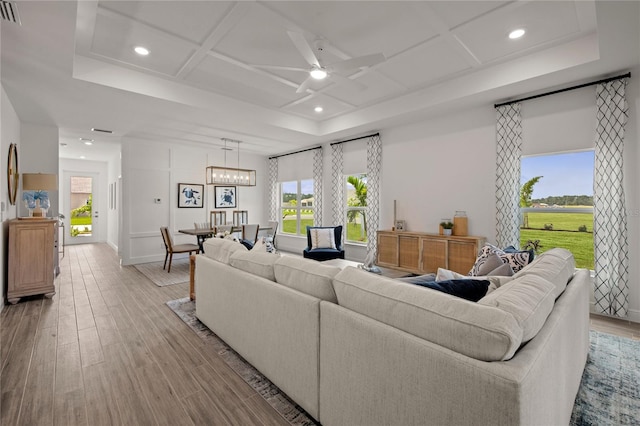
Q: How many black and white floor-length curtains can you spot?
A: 6